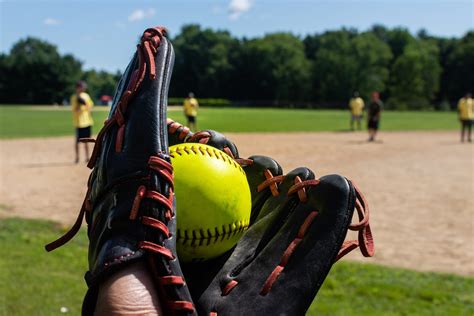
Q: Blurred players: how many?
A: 5